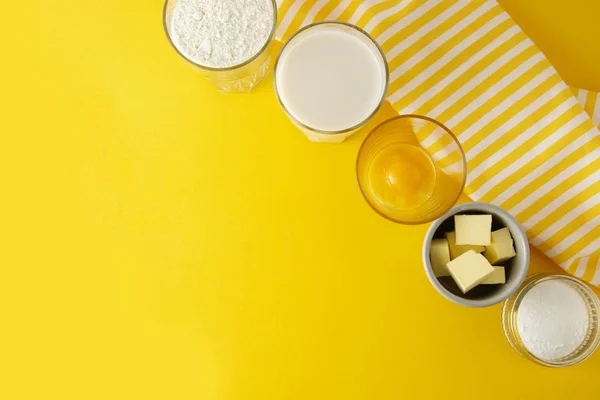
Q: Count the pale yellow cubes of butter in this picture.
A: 6